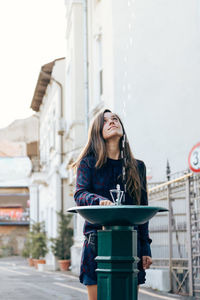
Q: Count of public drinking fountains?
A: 1